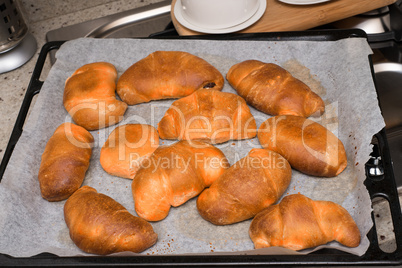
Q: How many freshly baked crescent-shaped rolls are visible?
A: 11